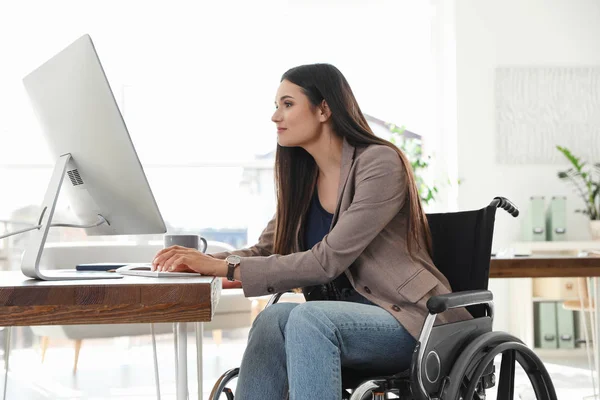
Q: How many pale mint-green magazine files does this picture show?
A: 4